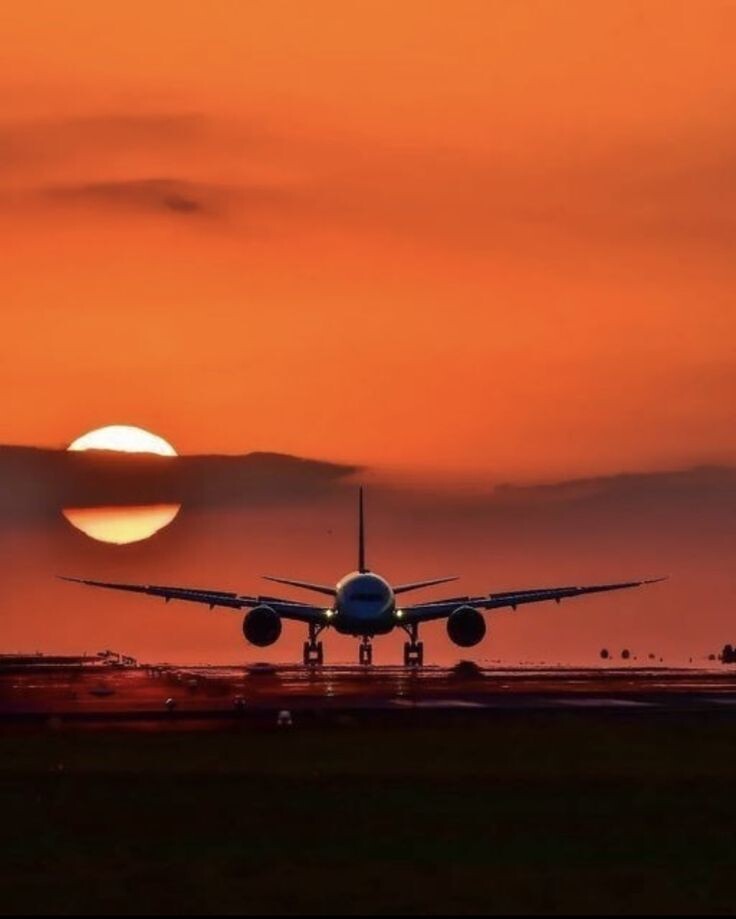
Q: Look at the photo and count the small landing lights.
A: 2